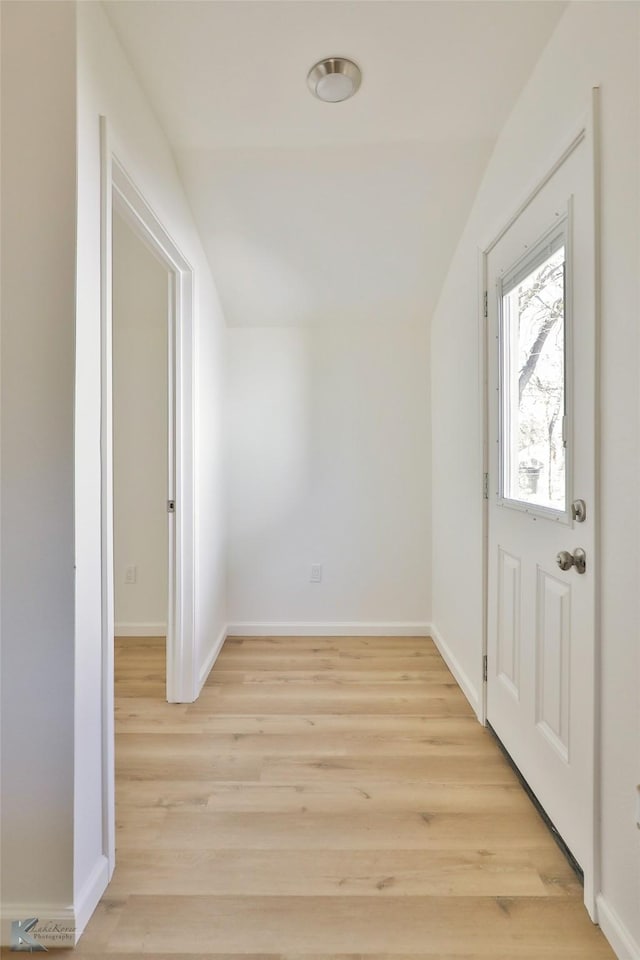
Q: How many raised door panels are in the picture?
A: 2